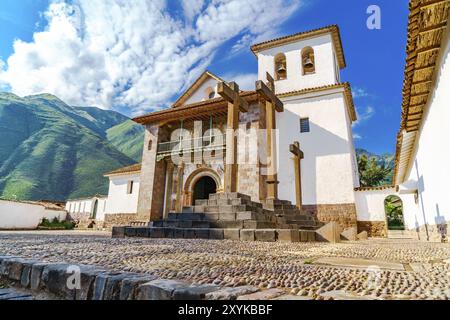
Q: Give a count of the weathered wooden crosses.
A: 3